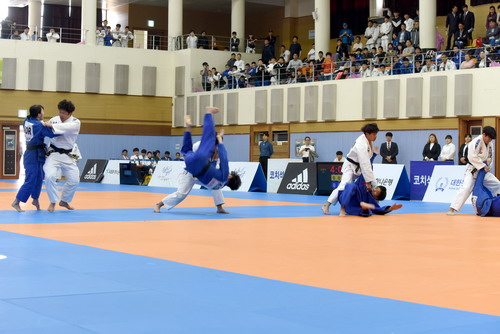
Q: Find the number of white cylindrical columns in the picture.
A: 6